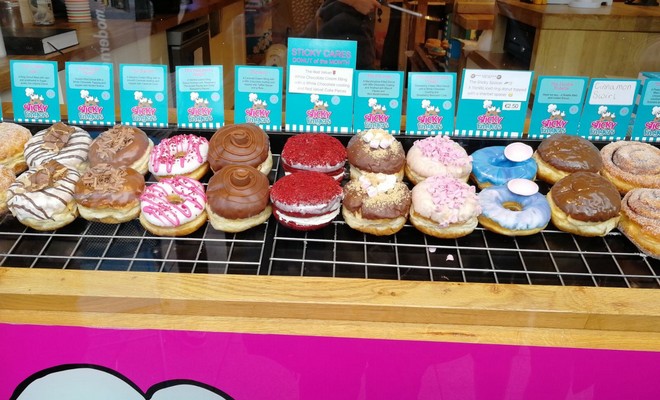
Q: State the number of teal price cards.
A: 12